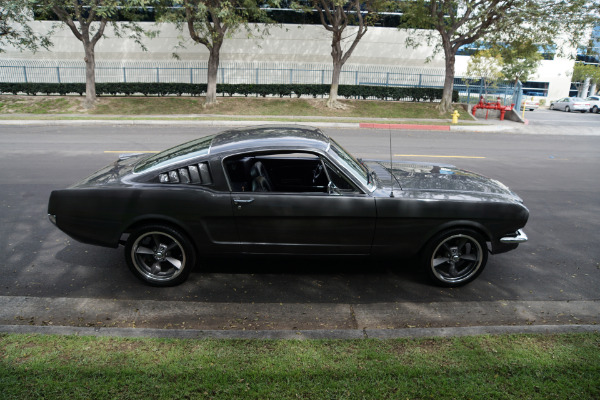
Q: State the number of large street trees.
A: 4